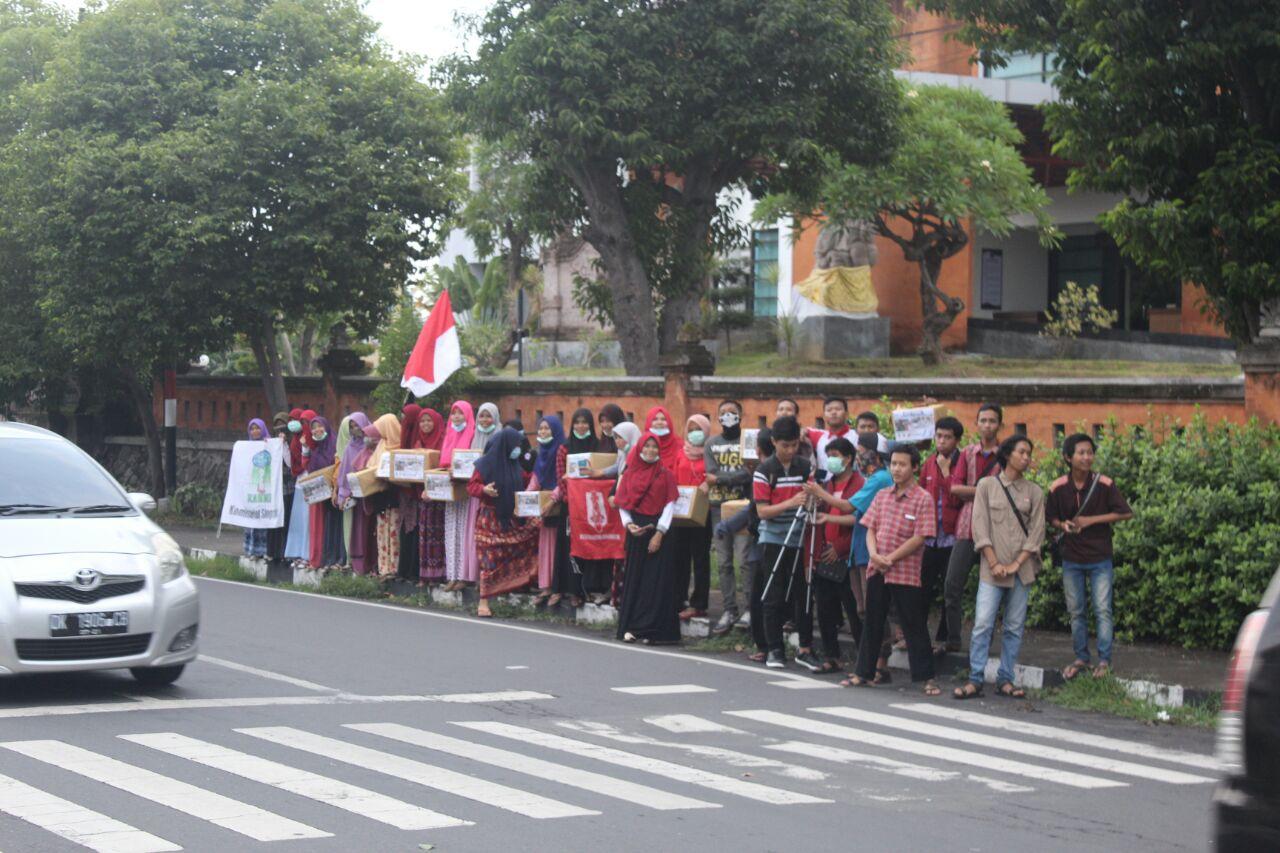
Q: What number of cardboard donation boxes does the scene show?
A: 12